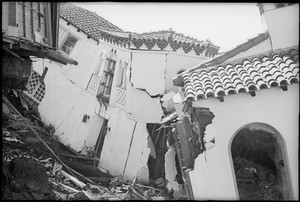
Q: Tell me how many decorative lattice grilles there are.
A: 3